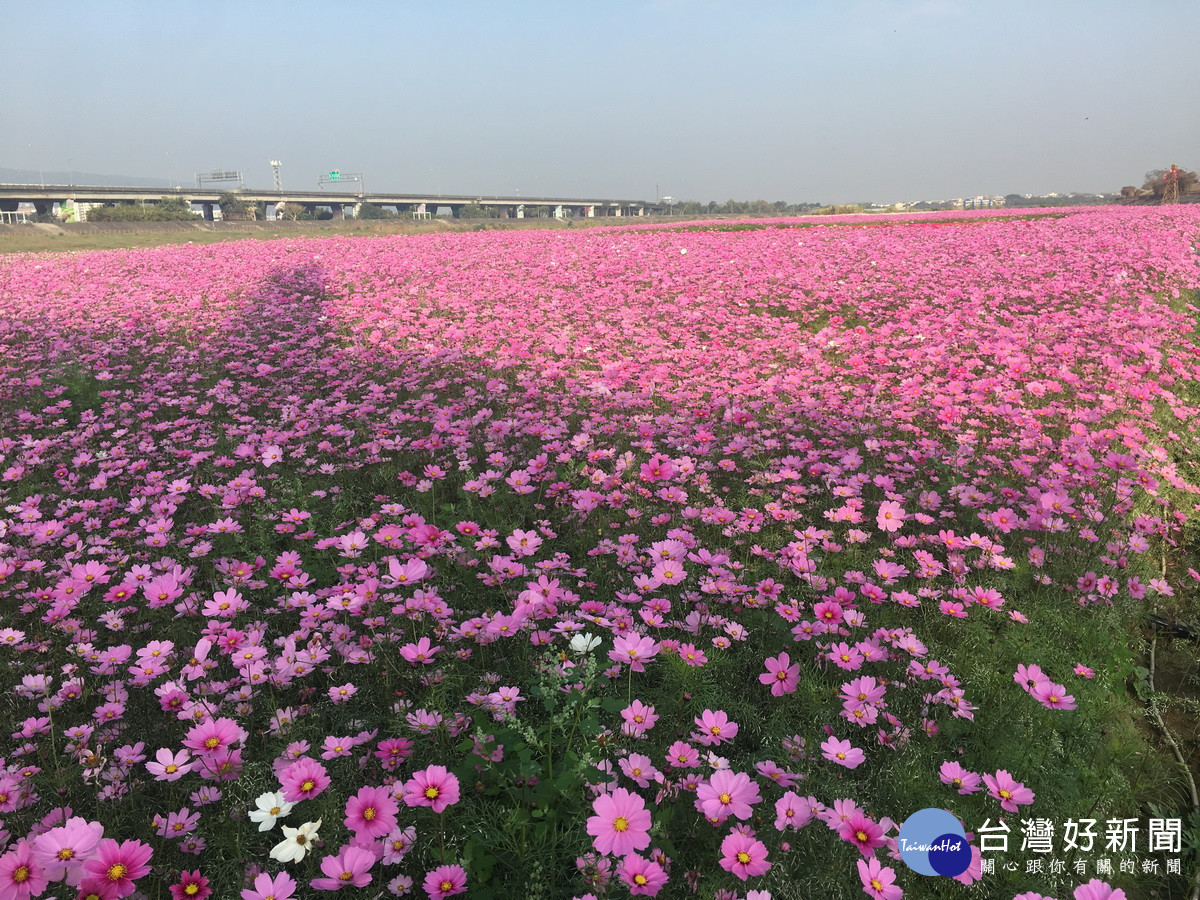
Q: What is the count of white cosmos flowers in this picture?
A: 3